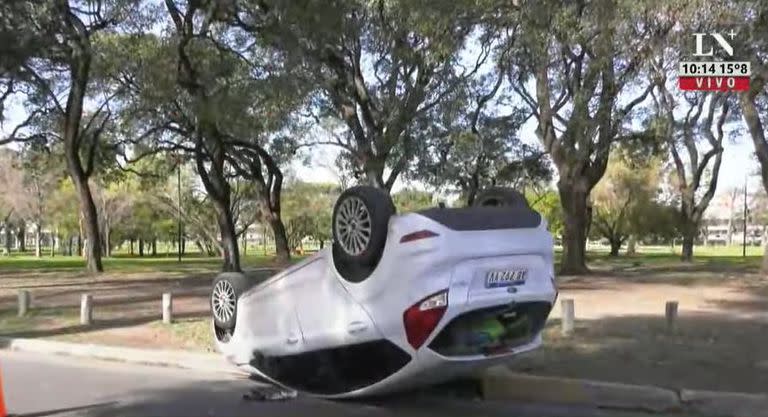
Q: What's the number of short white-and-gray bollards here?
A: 5